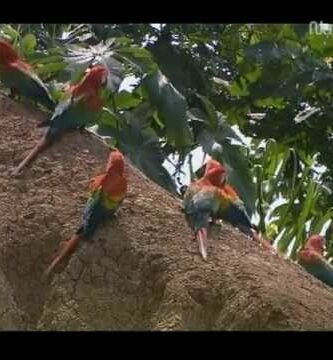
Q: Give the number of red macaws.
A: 6